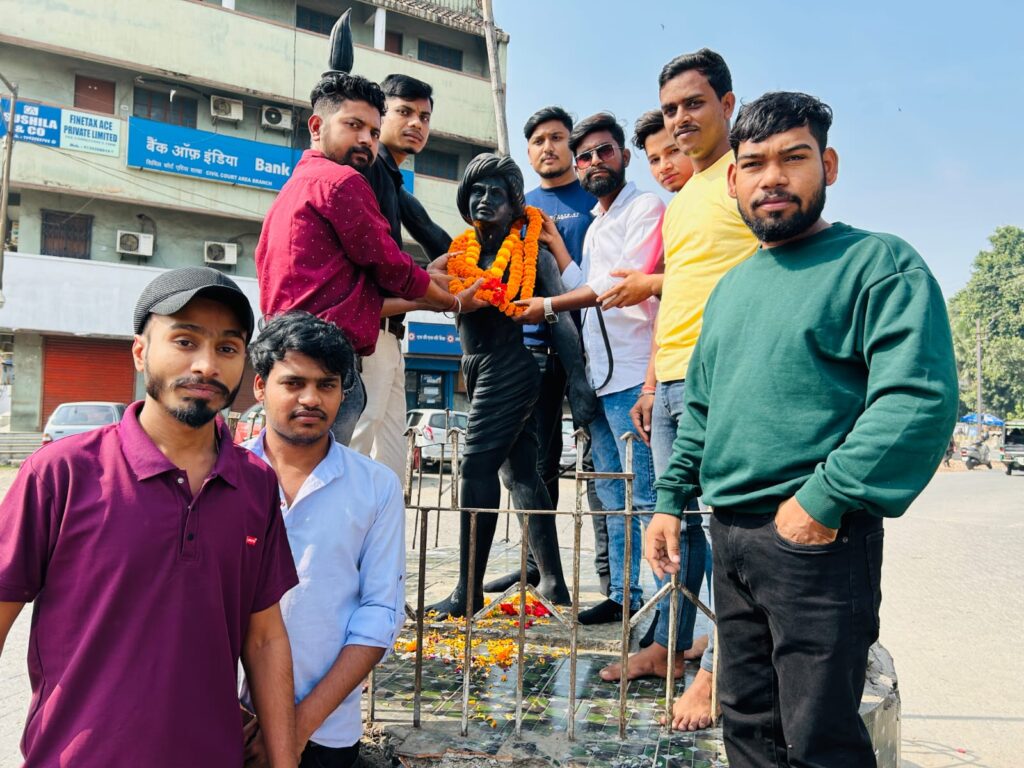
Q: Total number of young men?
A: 9